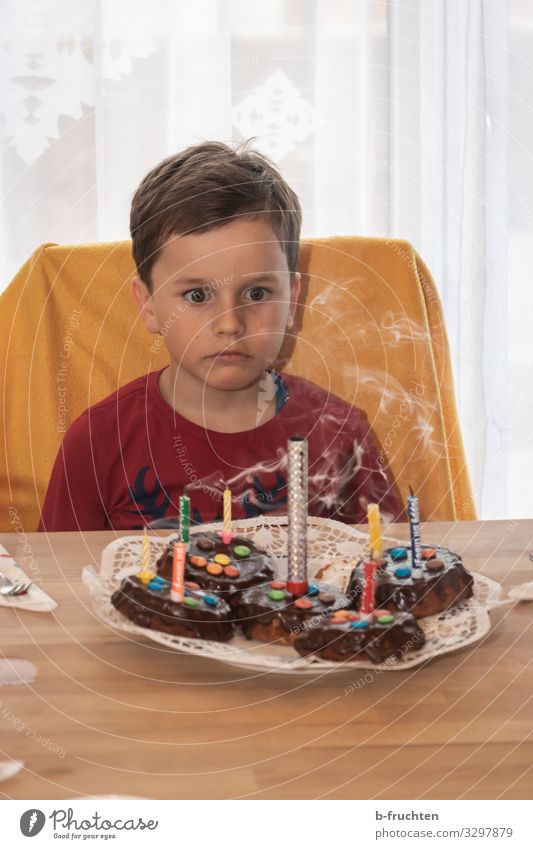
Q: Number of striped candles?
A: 2